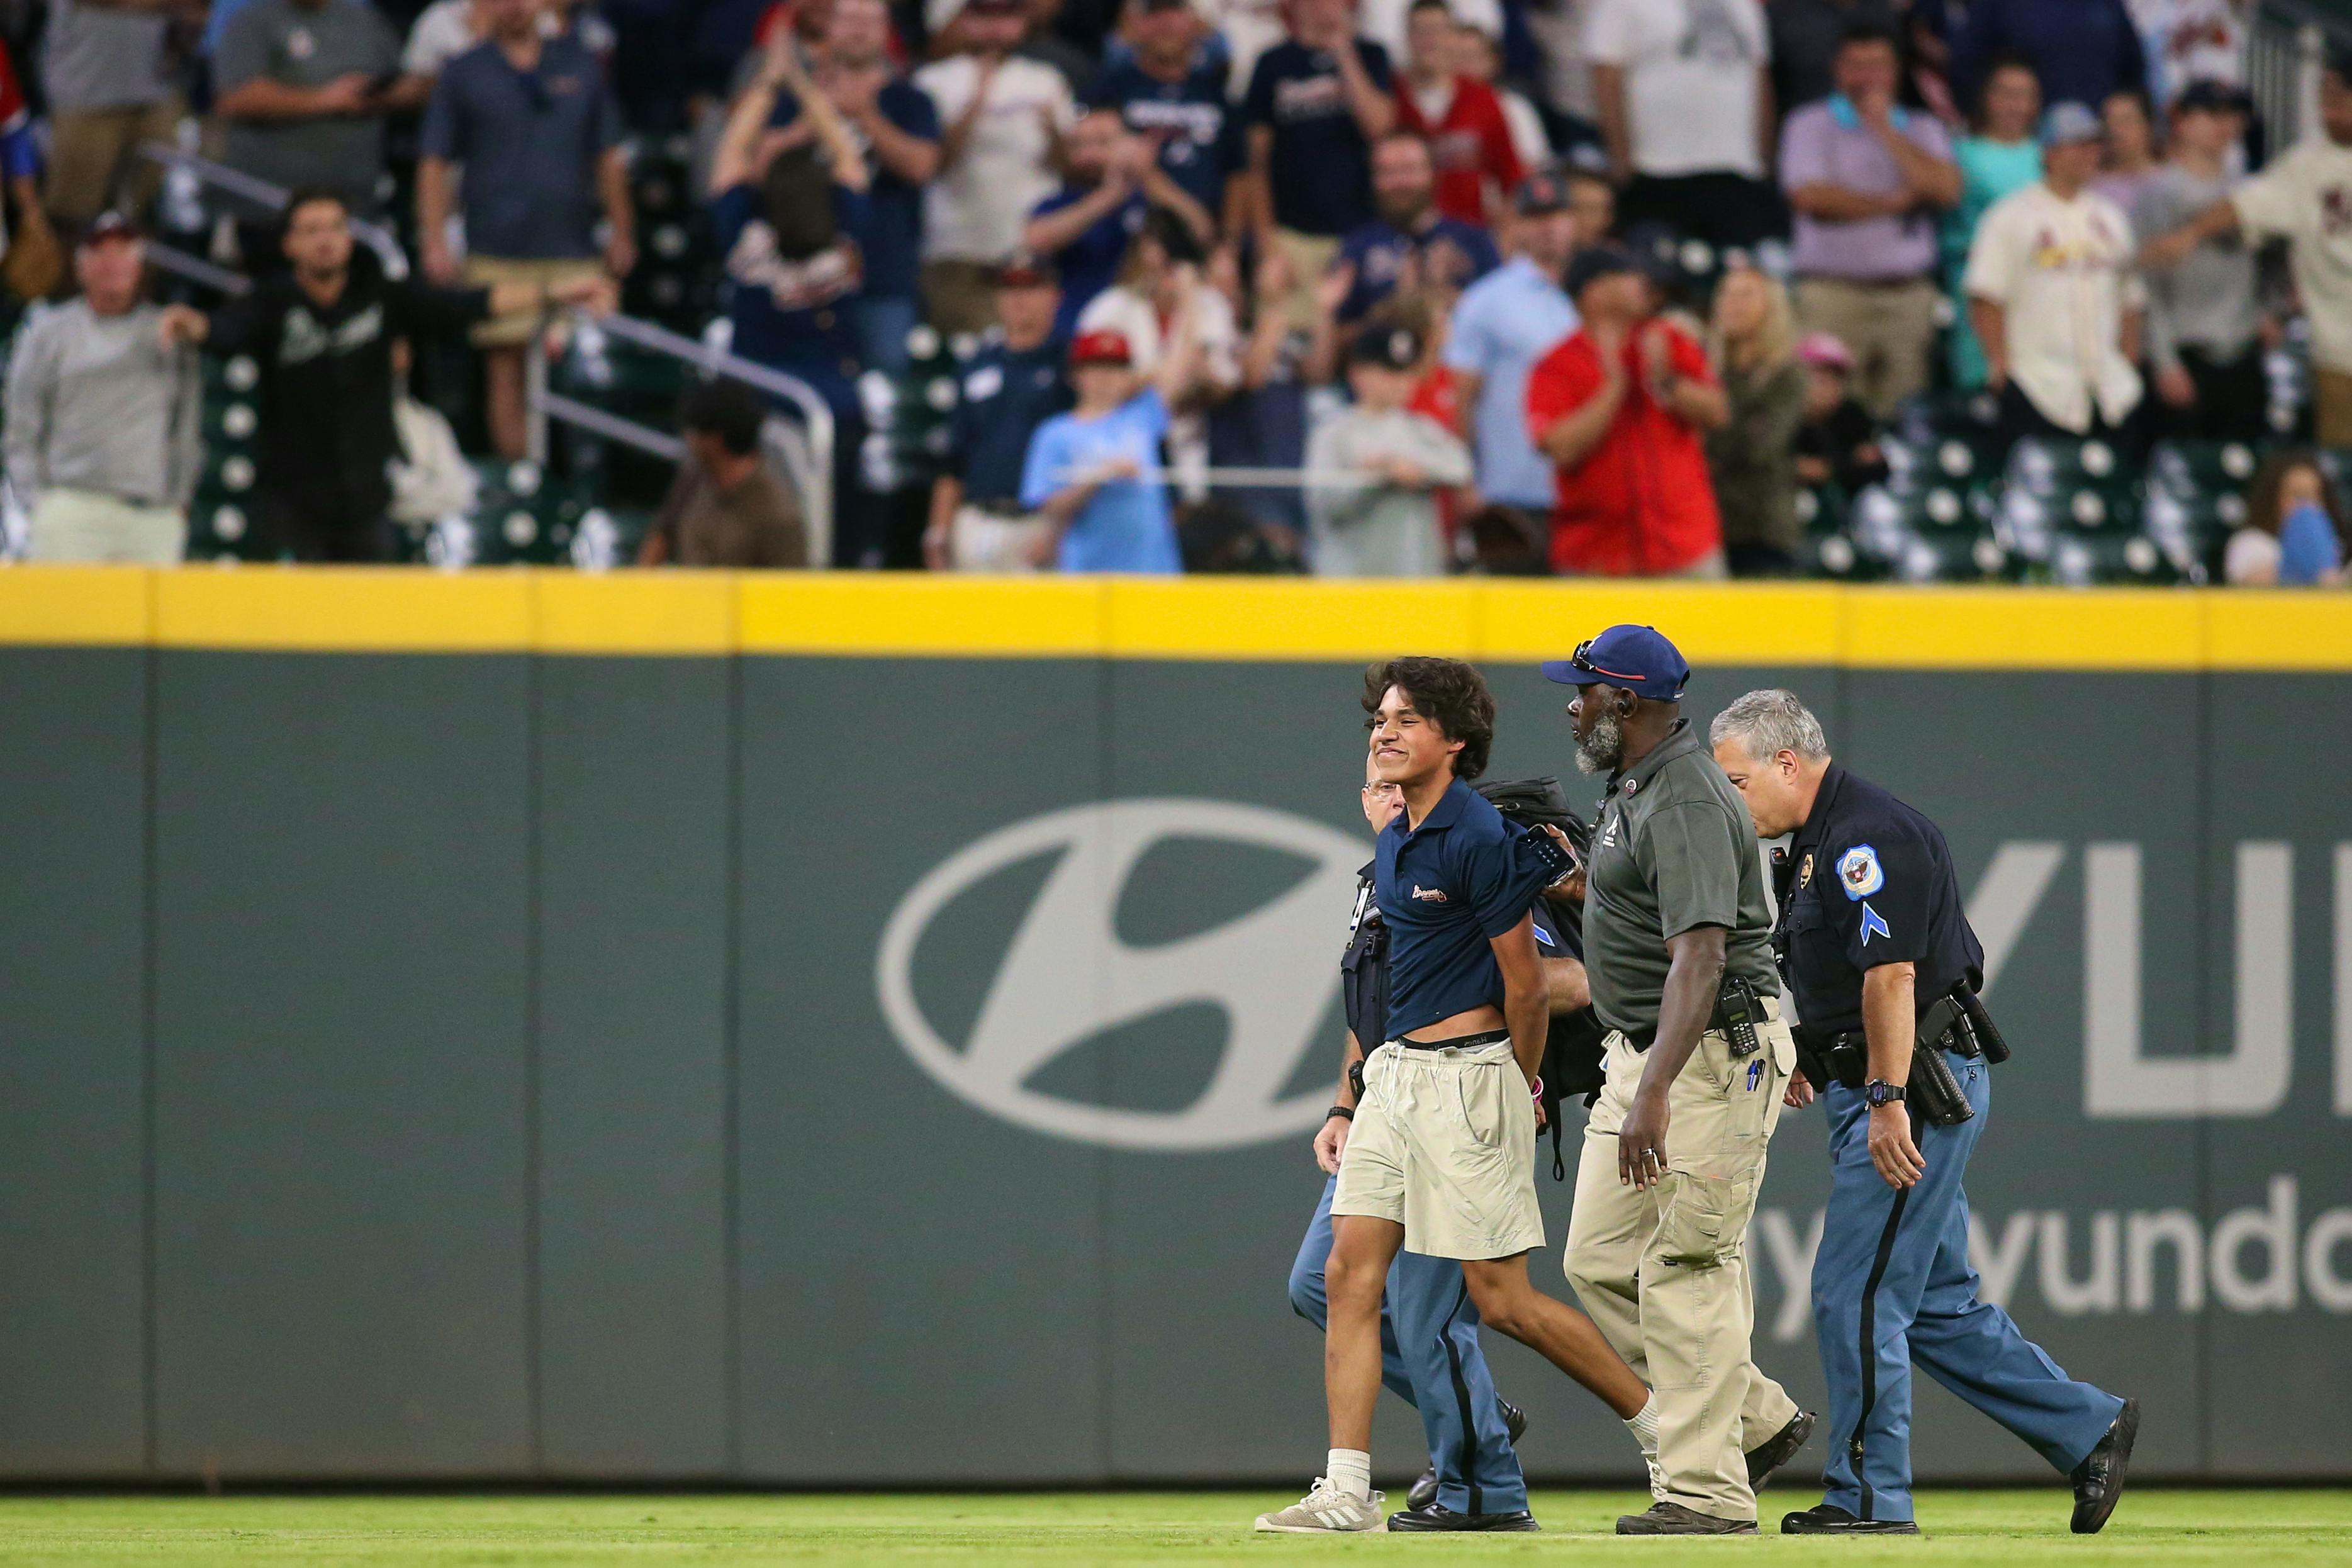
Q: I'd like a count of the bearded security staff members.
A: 1